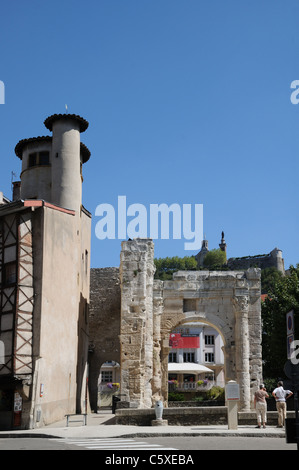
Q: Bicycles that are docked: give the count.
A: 0